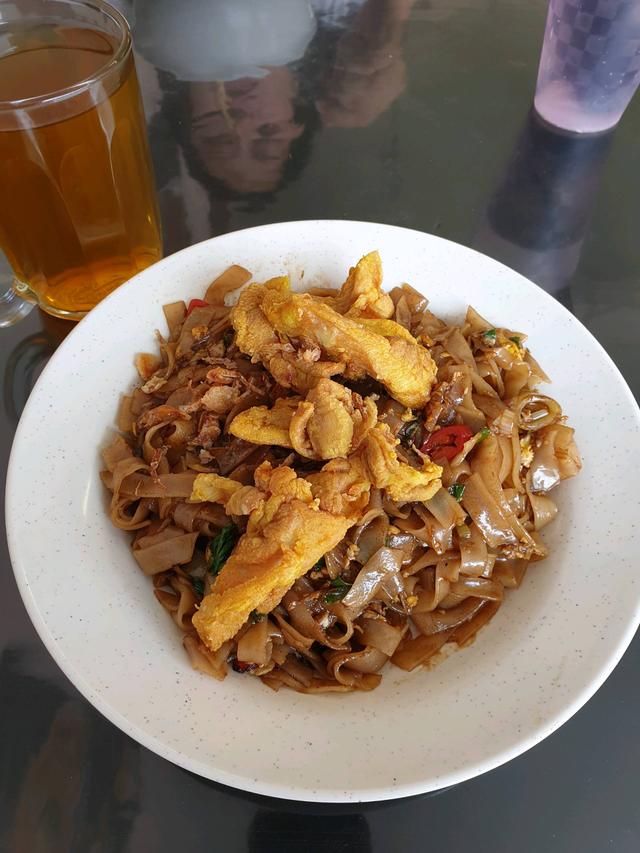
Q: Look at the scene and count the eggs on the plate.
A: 0